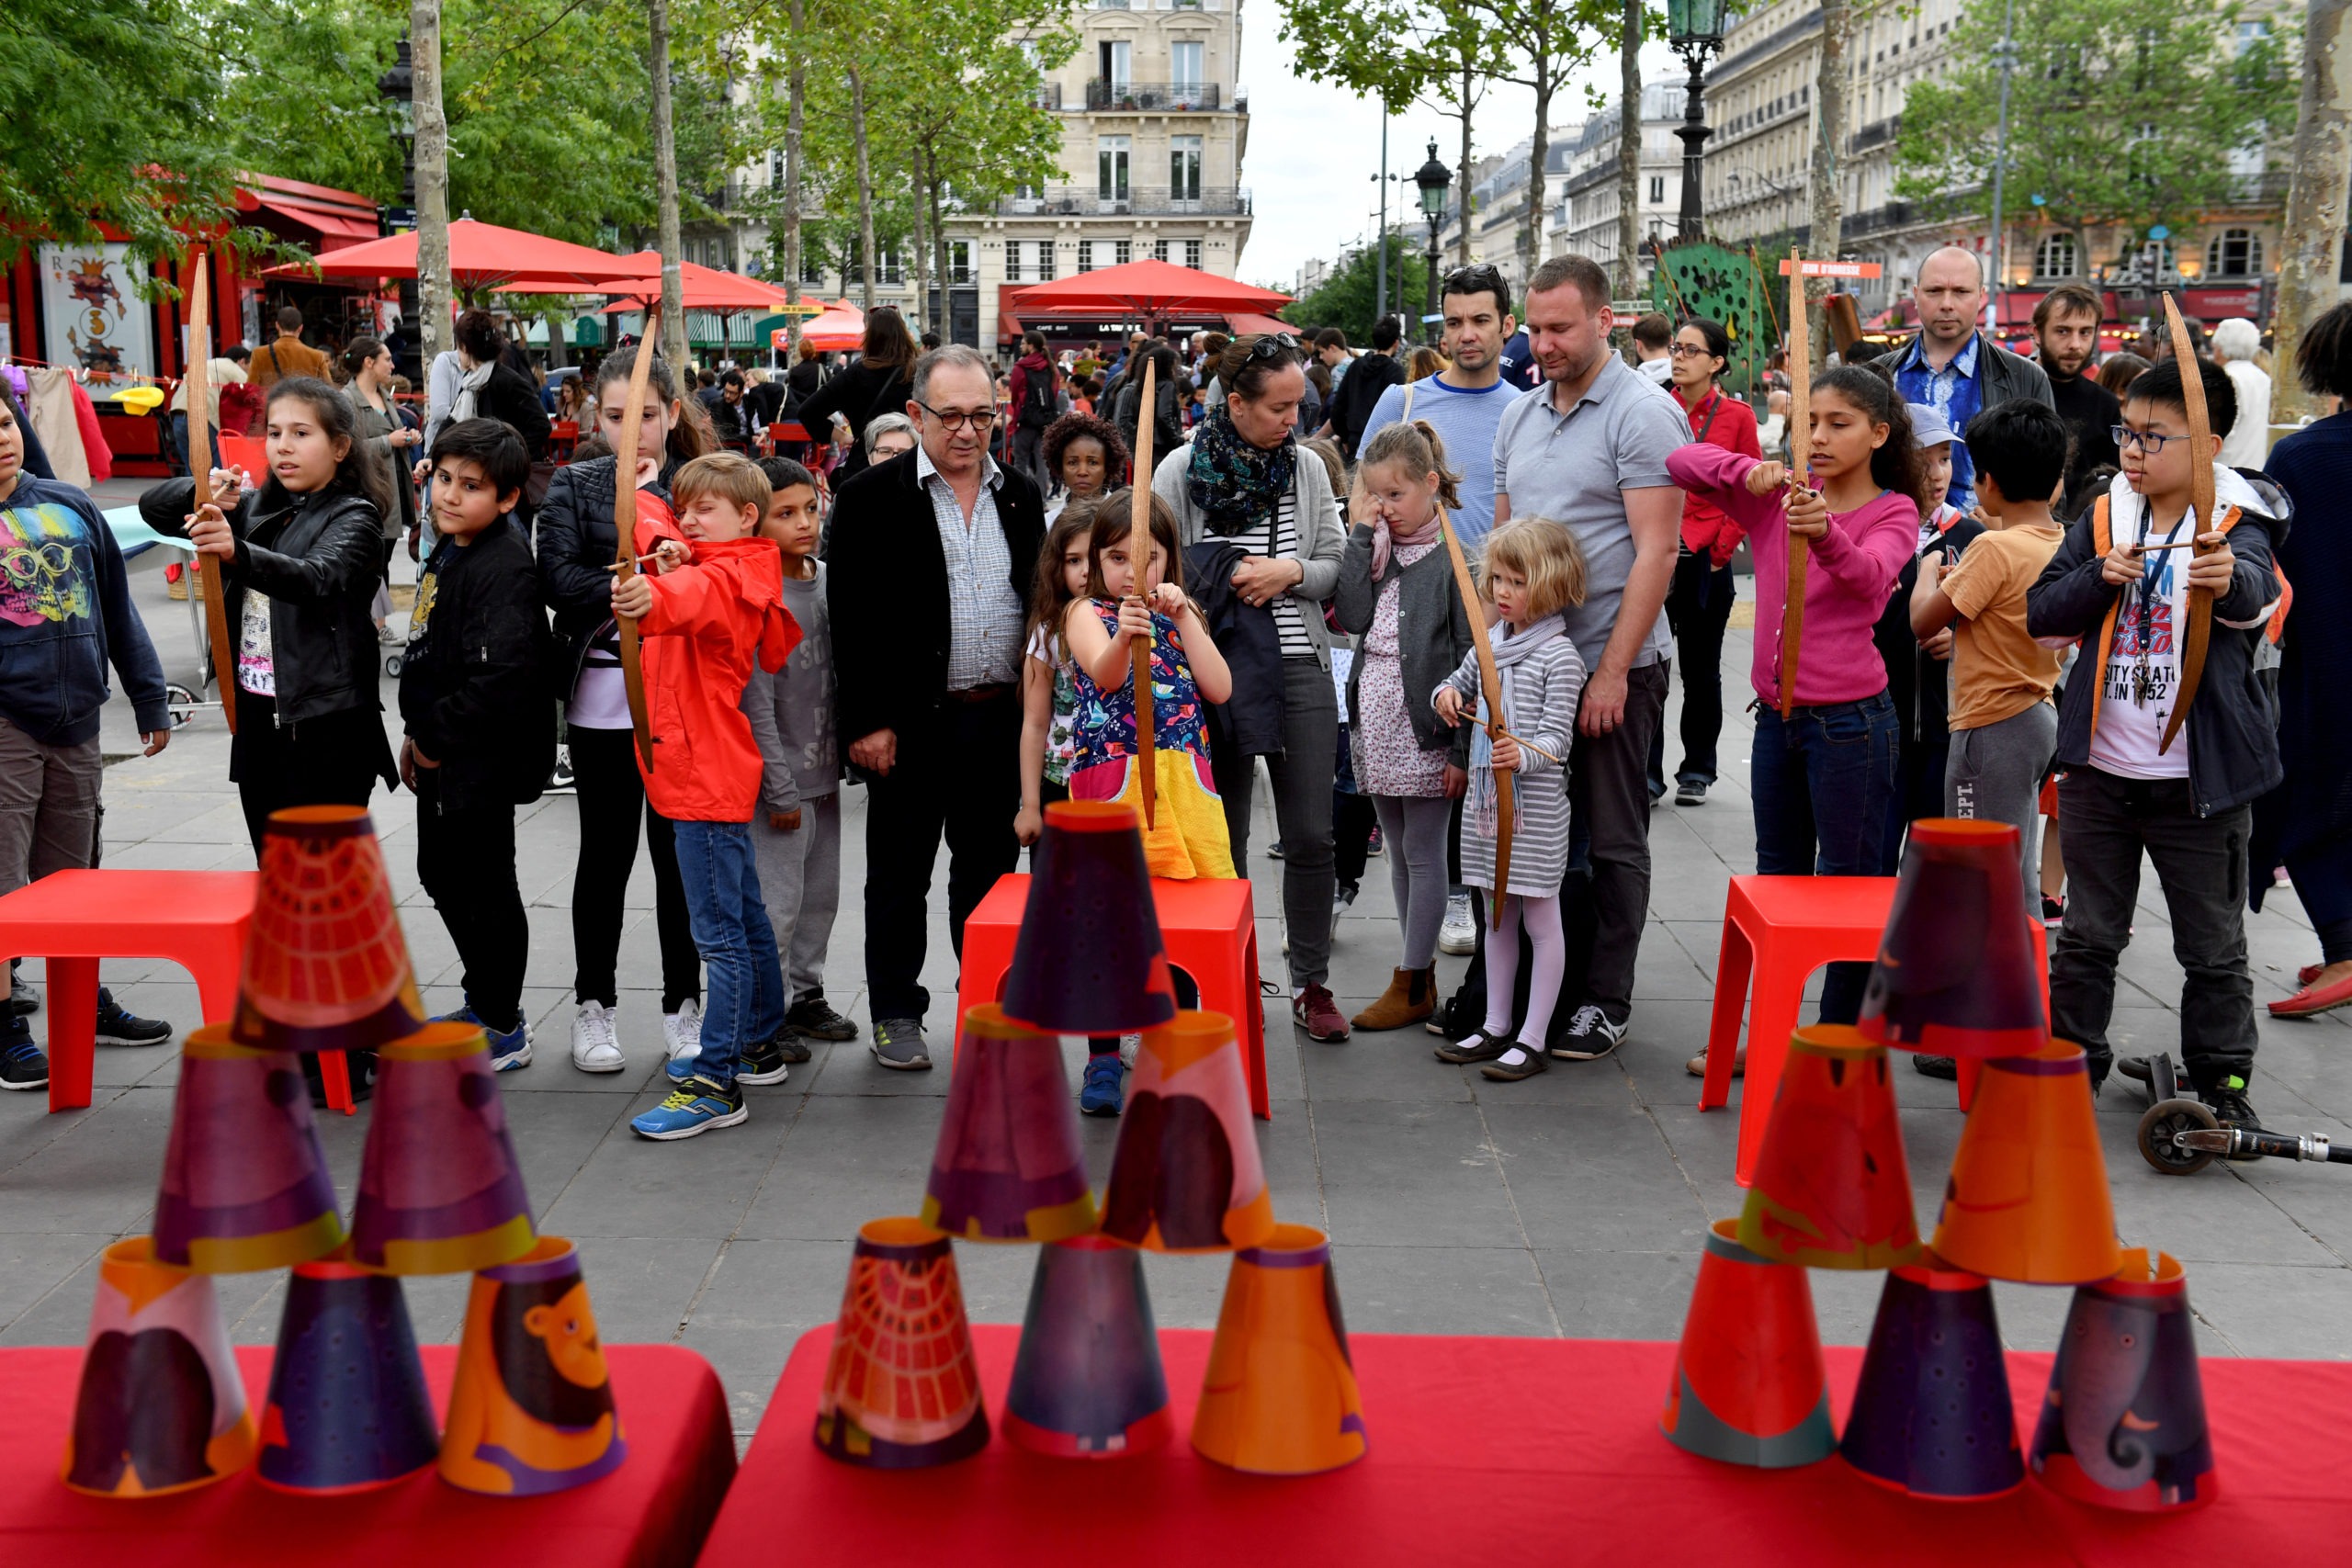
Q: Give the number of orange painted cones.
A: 3